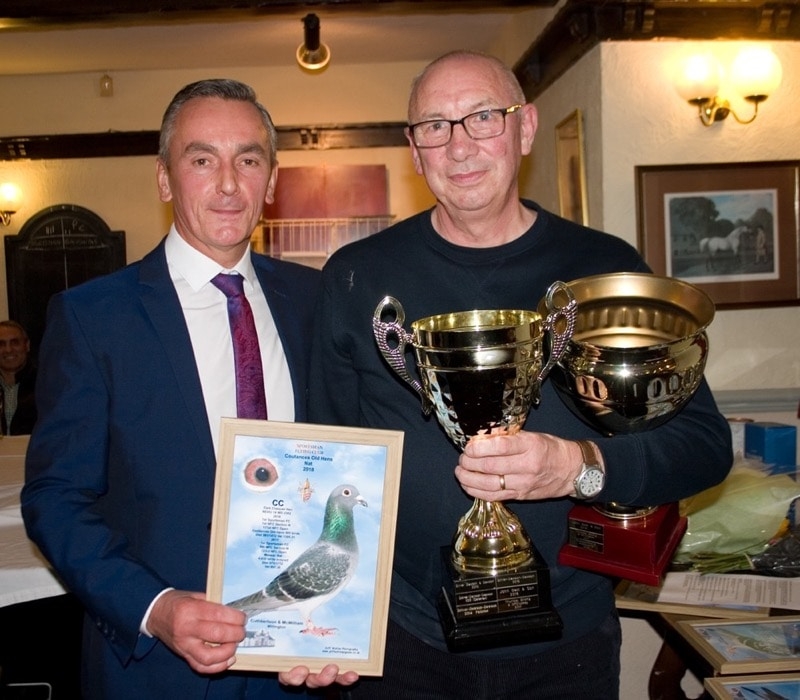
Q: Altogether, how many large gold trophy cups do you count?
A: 2